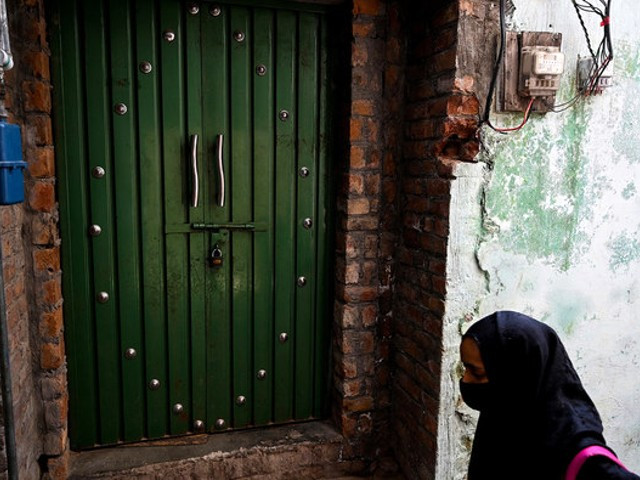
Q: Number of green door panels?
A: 2